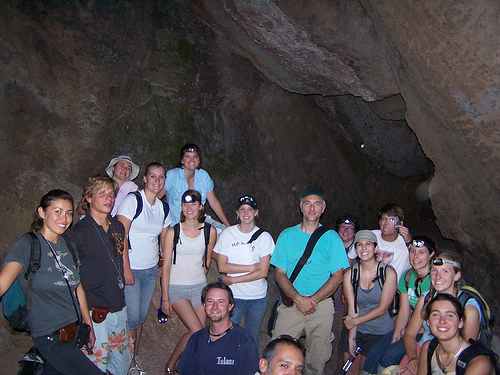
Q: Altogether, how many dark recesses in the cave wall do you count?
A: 1